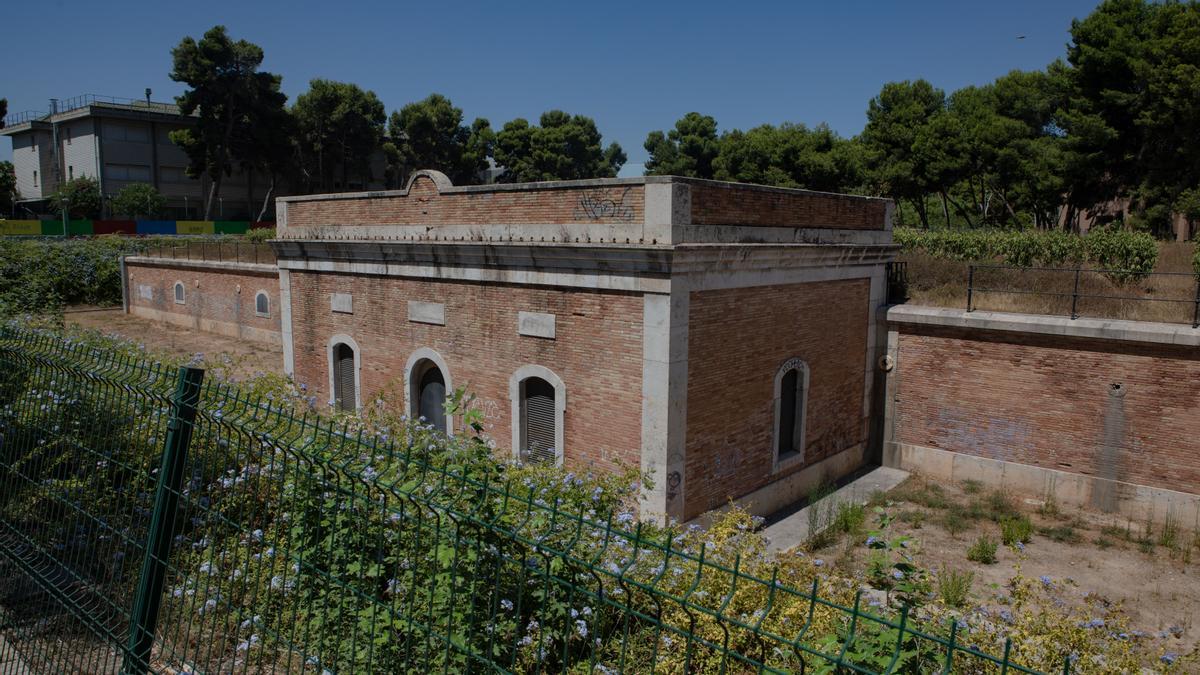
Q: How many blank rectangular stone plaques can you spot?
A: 3